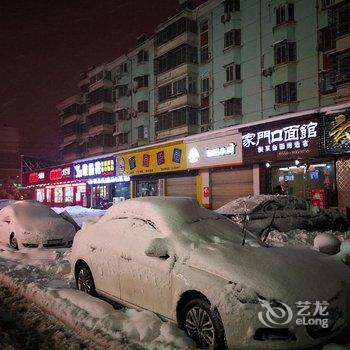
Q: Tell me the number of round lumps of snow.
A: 2